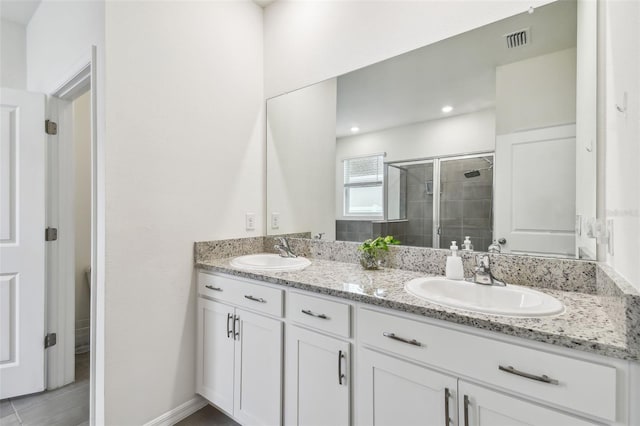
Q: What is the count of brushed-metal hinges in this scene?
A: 3